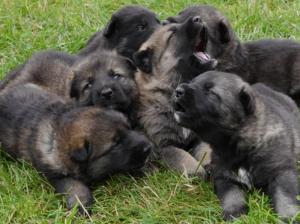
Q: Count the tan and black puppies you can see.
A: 6